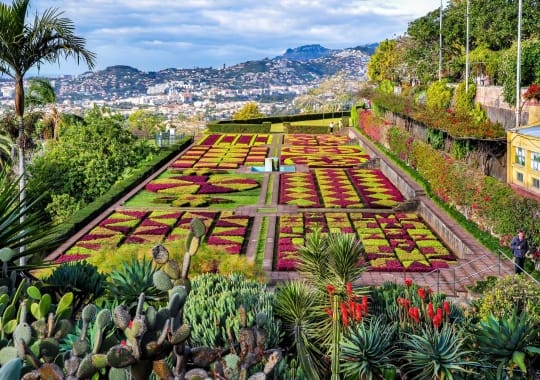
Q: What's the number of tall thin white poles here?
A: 3